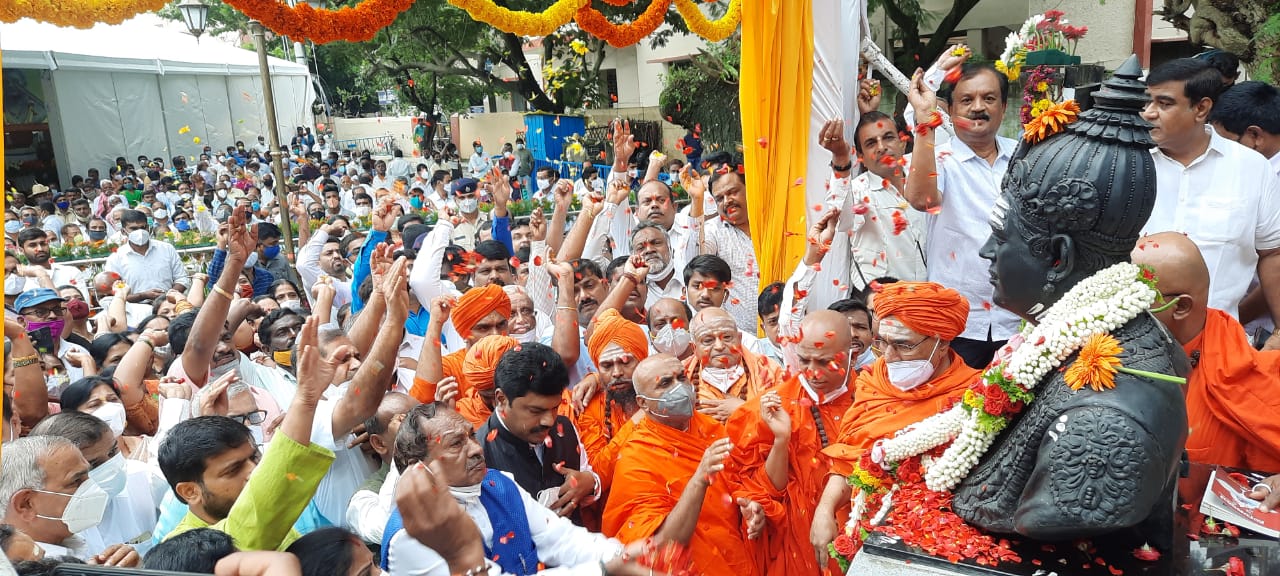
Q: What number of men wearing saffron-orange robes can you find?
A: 8